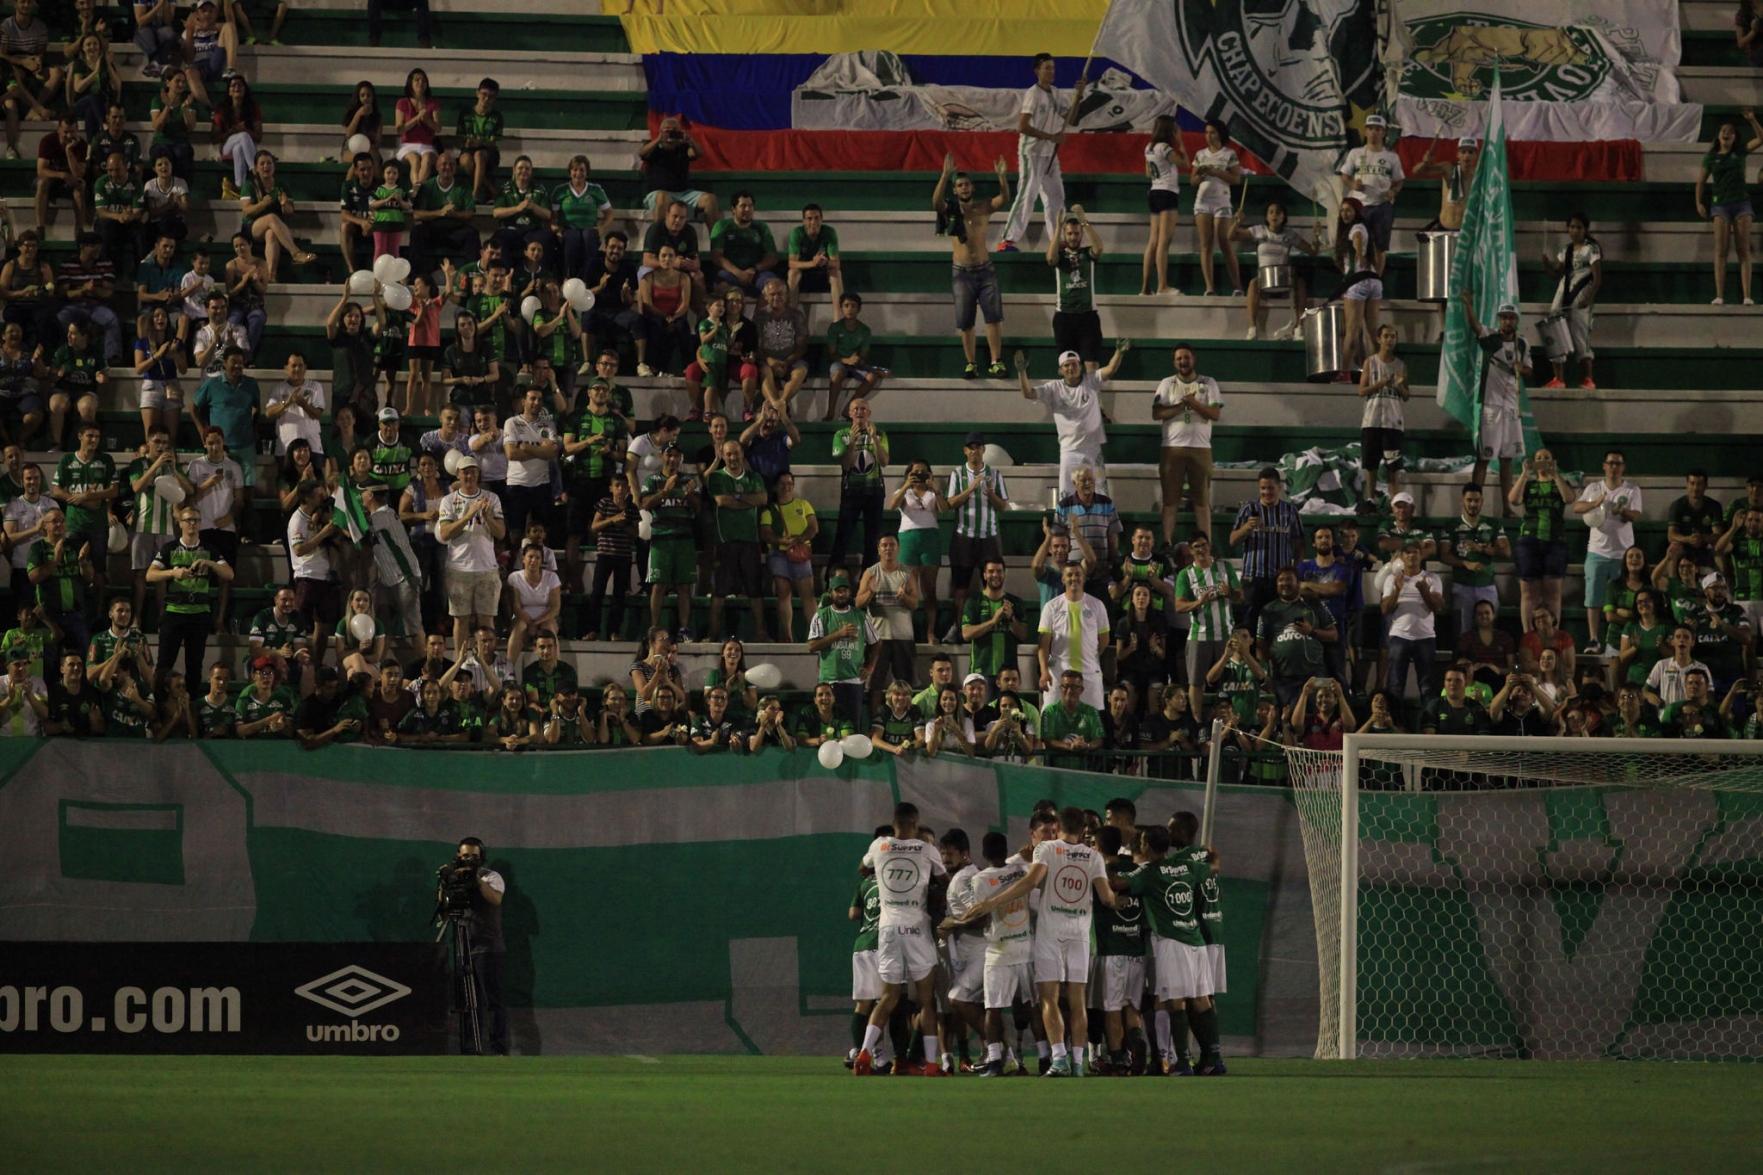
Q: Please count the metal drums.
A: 4